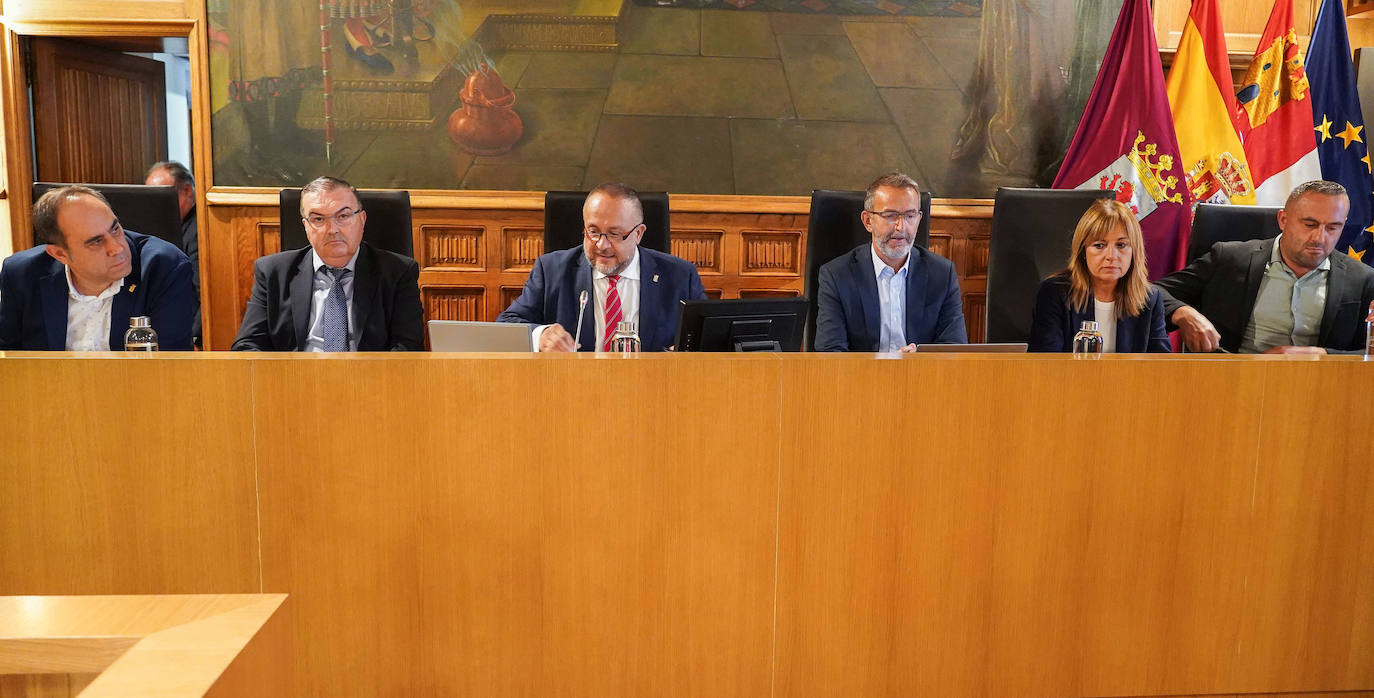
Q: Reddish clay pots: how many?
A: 1